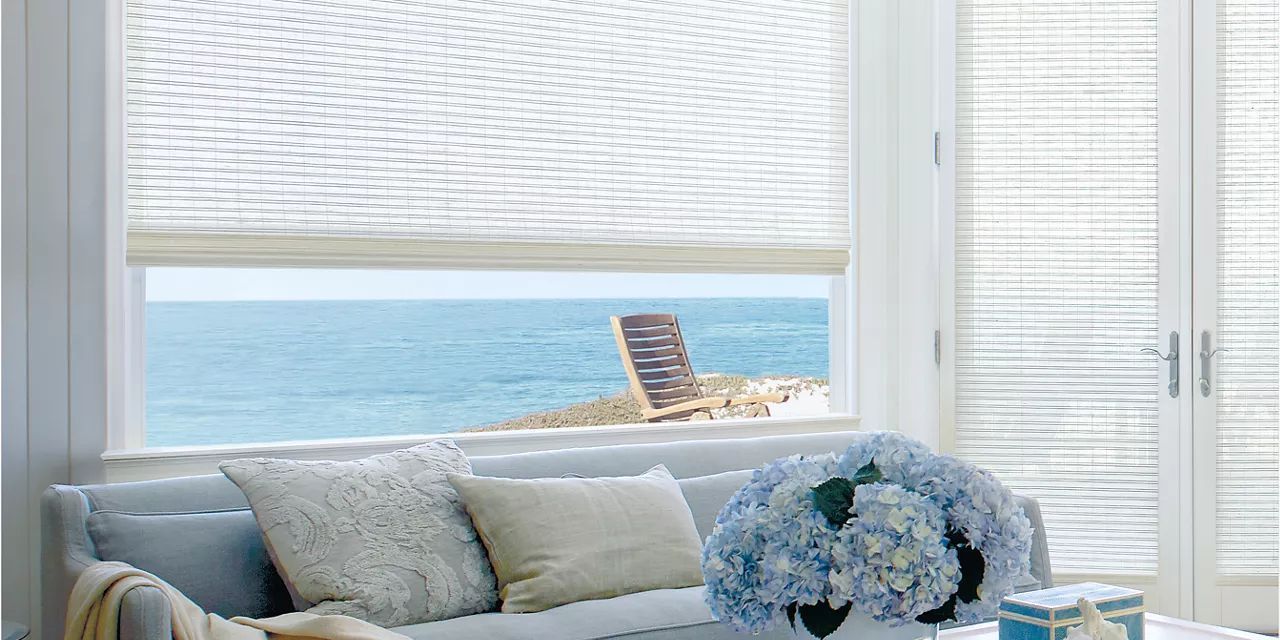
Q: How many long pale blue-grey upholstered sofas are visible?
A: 1